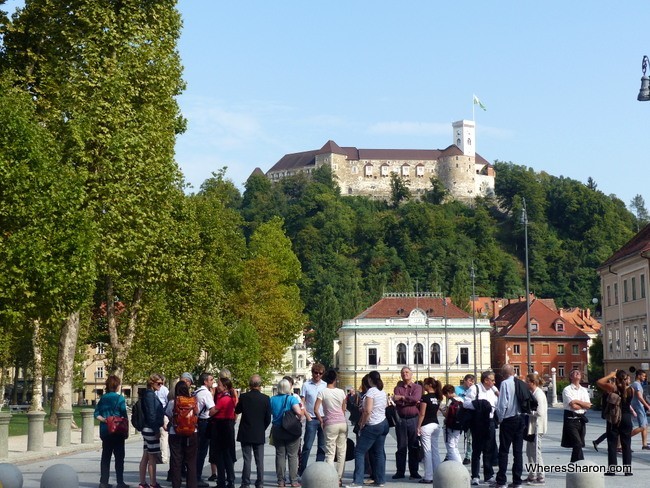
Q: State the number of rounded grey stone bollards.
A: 5